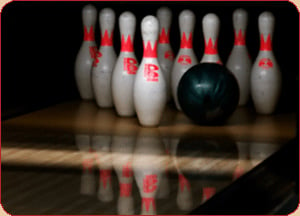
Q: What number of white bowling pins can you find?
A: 9